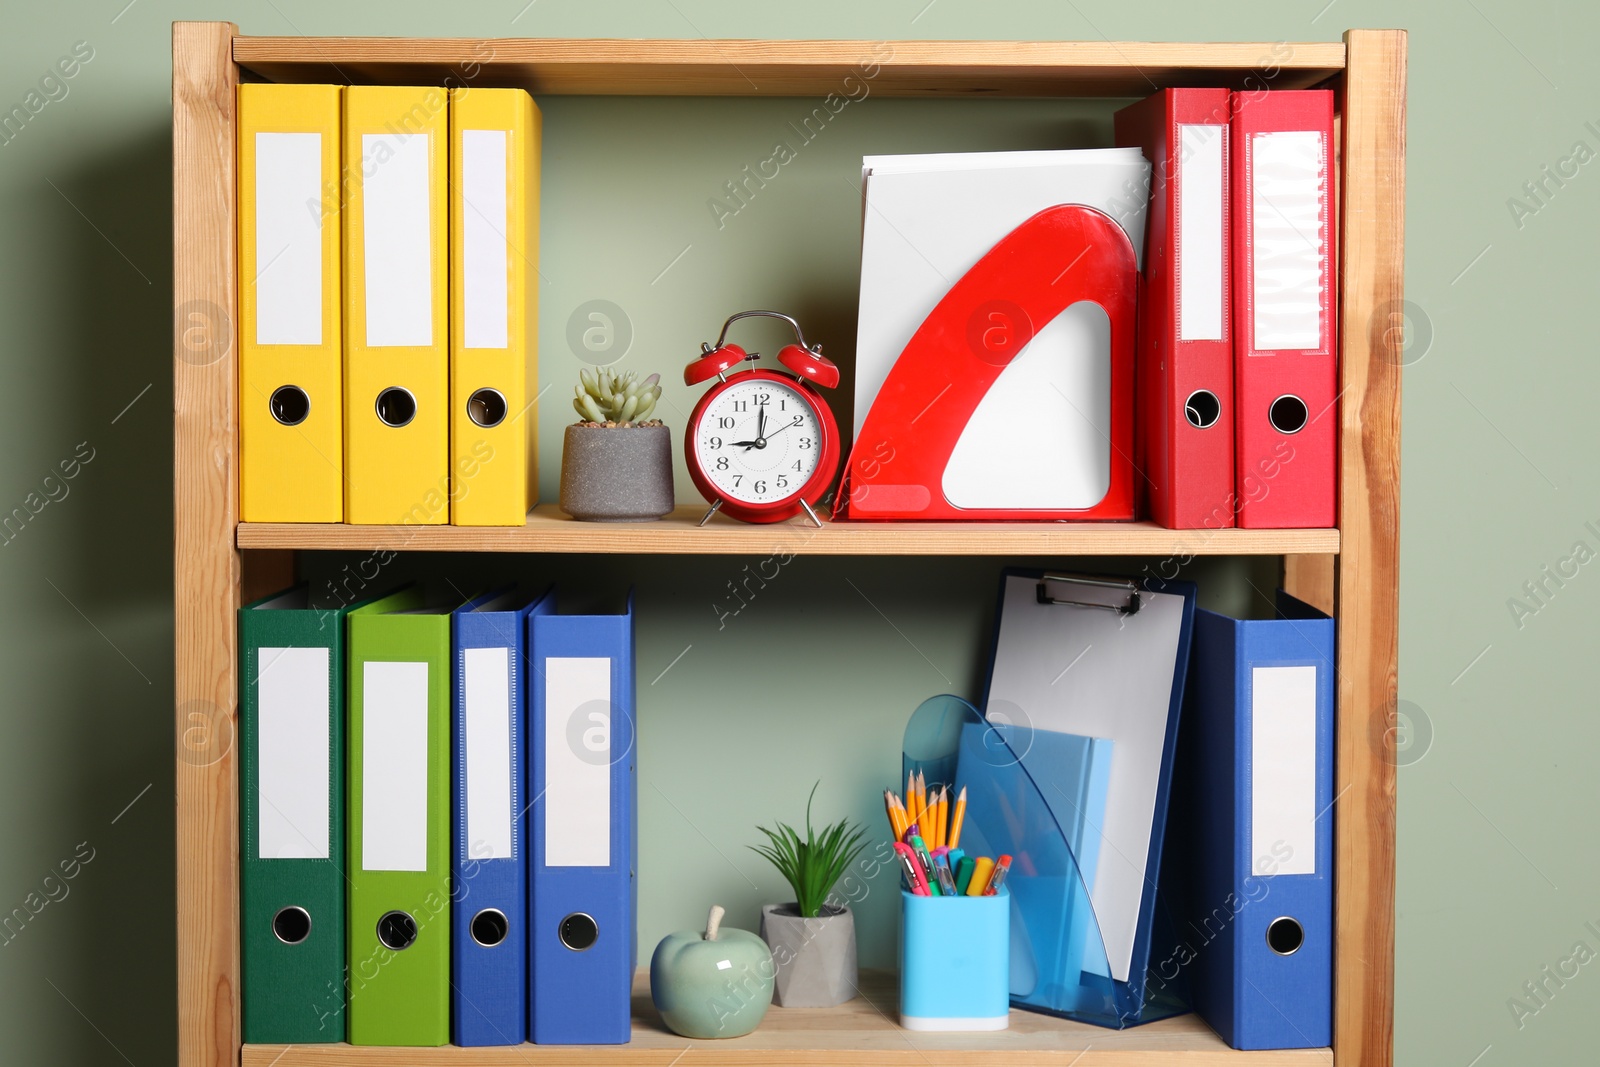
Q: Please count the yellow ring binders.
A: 3